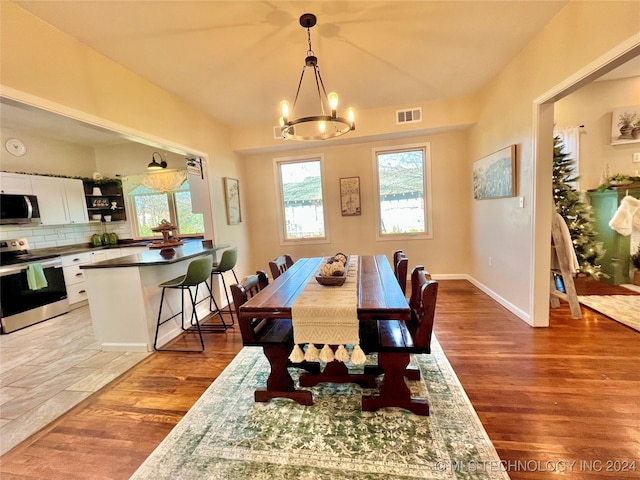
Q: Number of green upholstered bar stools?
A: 2